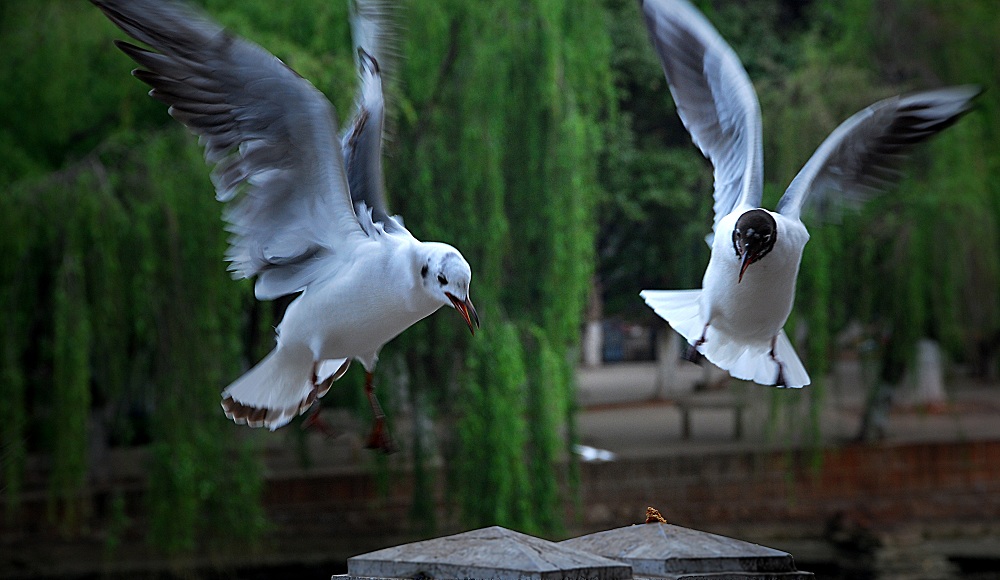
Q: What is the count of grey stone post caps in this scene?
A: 2